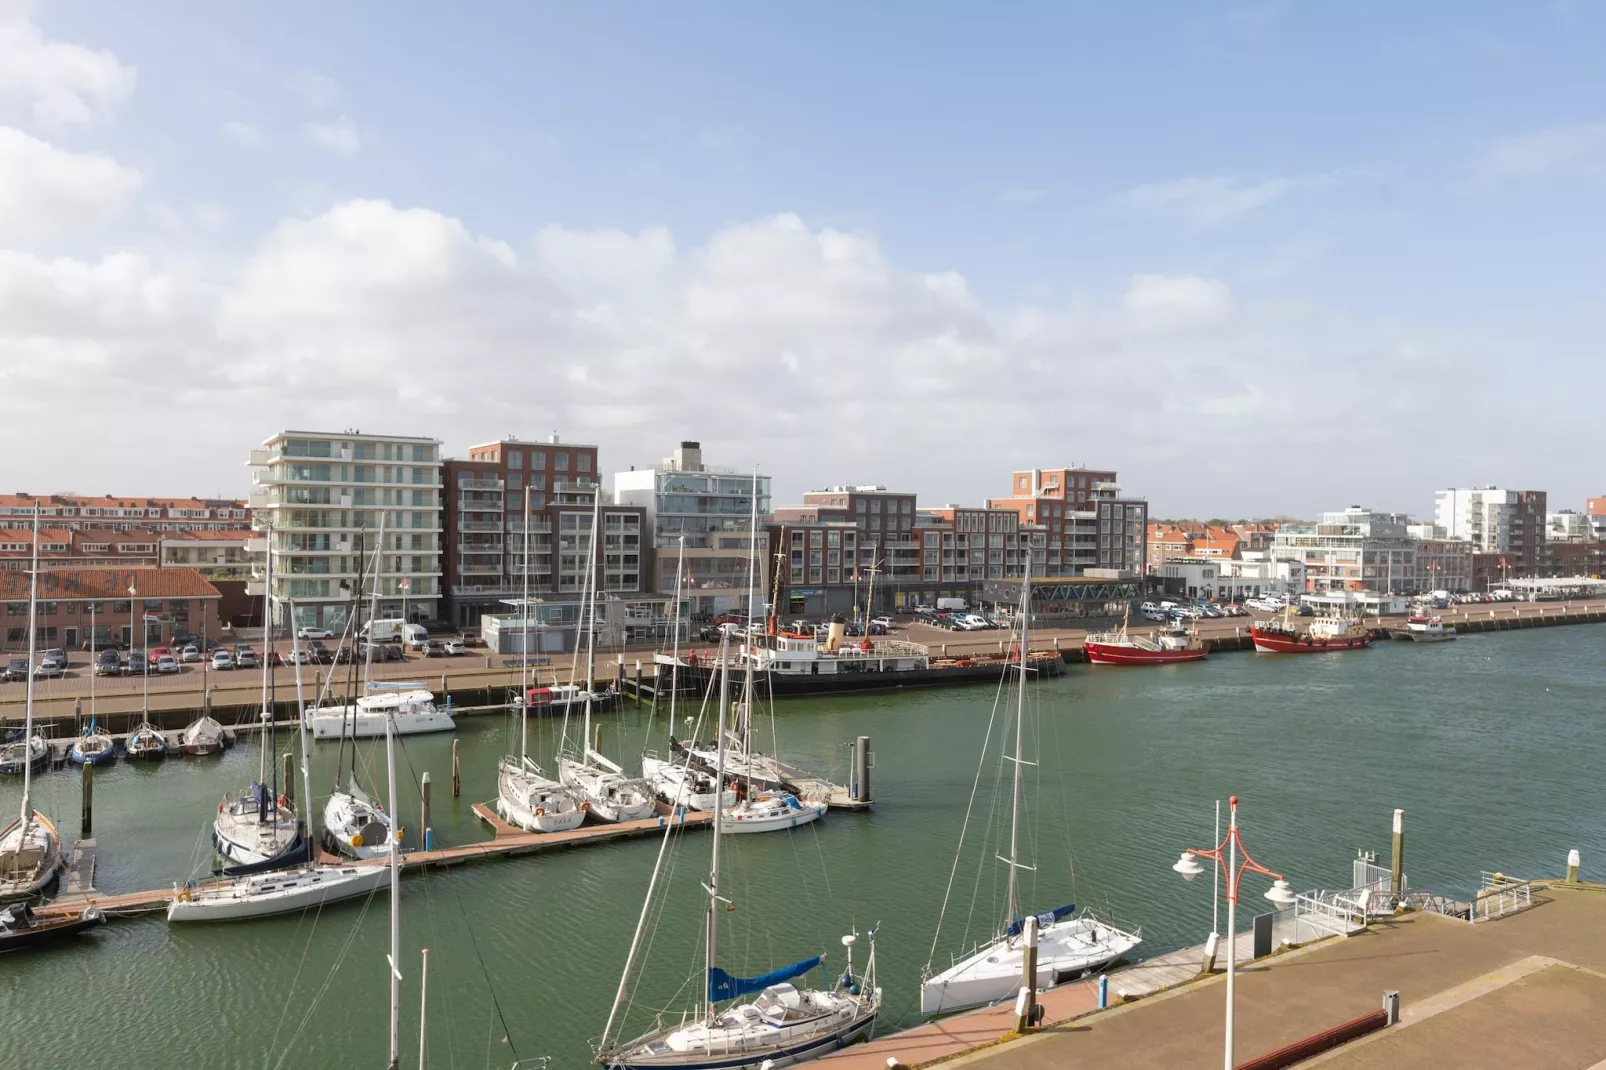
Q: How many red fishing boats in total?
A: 2